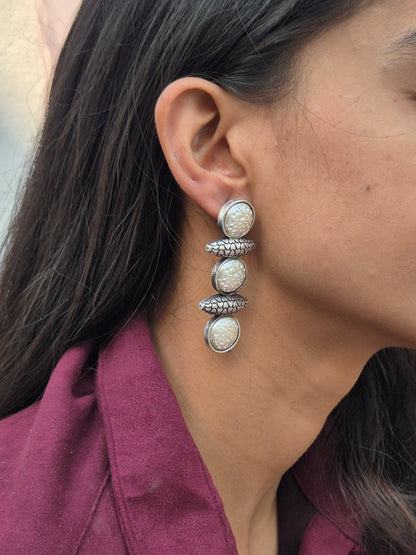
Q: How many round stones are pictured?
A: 3